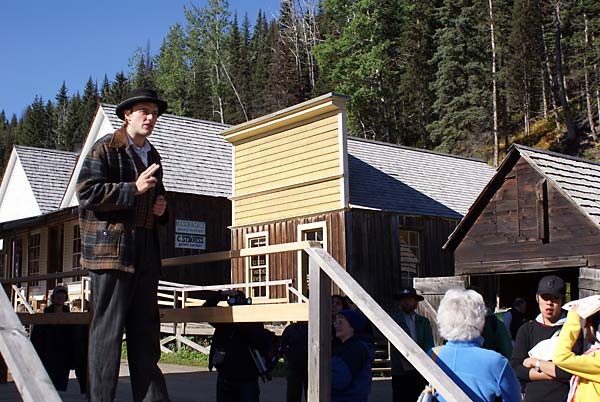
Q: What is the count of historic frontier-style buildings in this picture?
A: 4